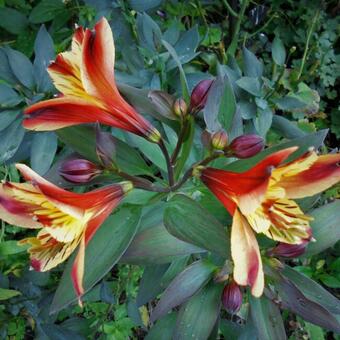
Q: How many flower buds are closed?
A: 7